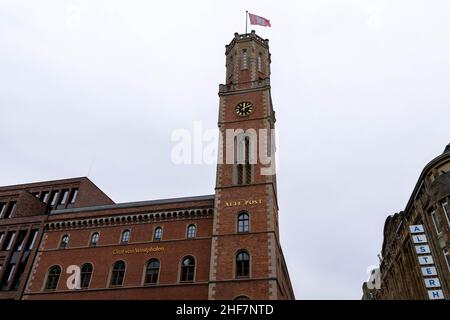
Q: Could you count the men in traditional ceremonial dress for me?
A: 0